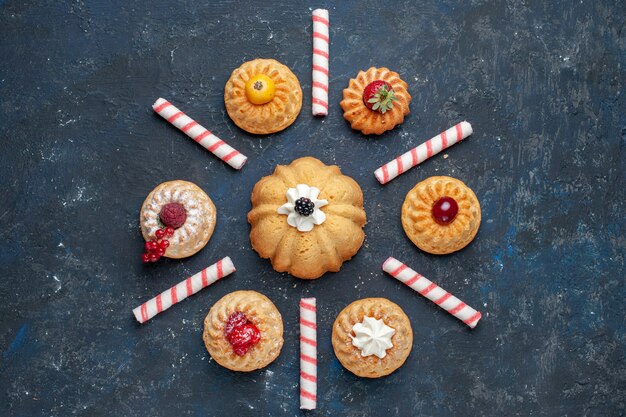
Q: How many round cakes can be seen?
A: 7